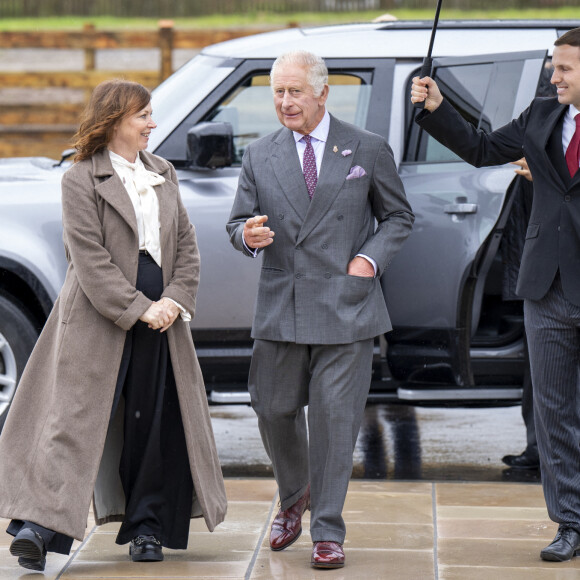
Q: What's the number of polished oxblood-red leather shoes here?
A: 2